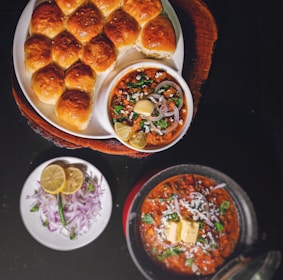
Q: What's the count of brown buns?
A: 13